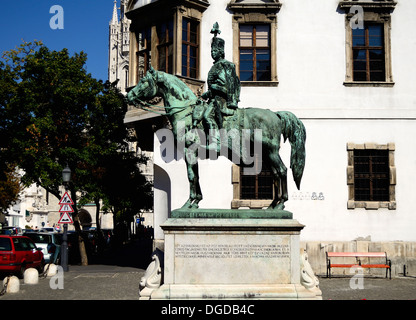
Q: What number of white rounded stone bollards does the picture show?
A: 3